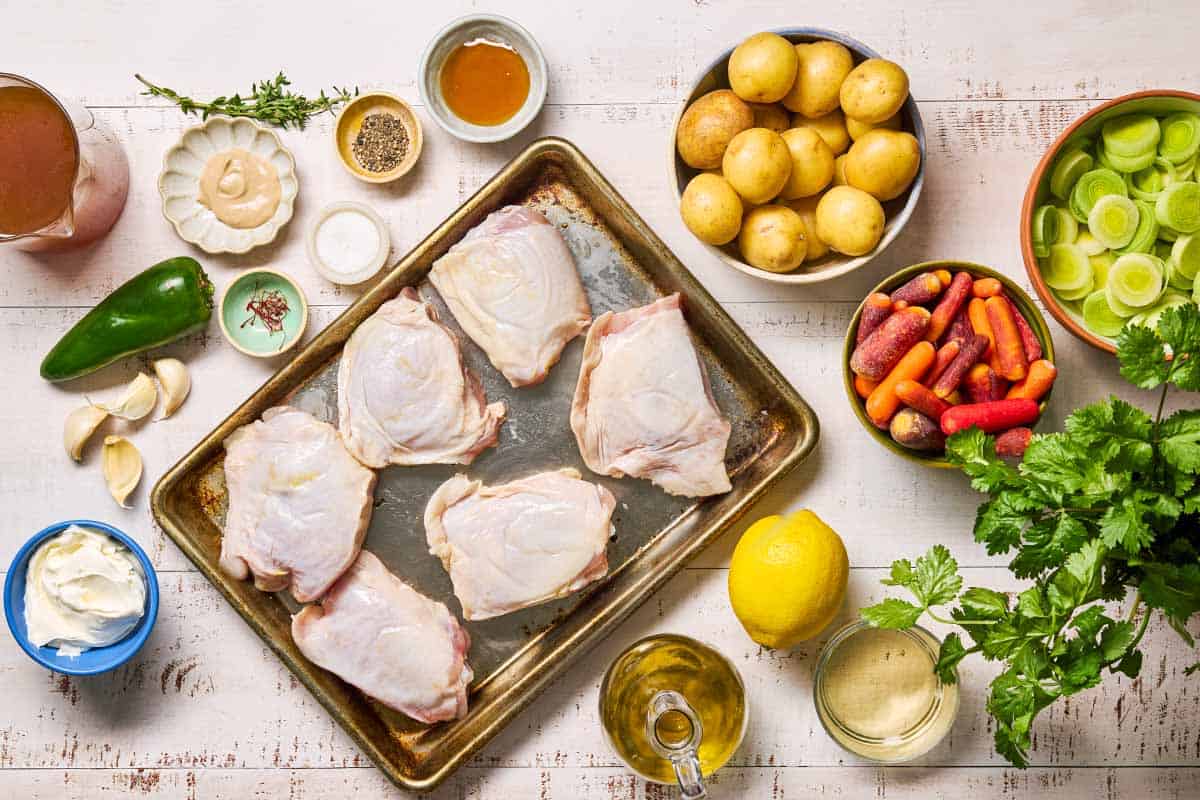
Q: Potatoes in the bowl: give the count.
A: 15